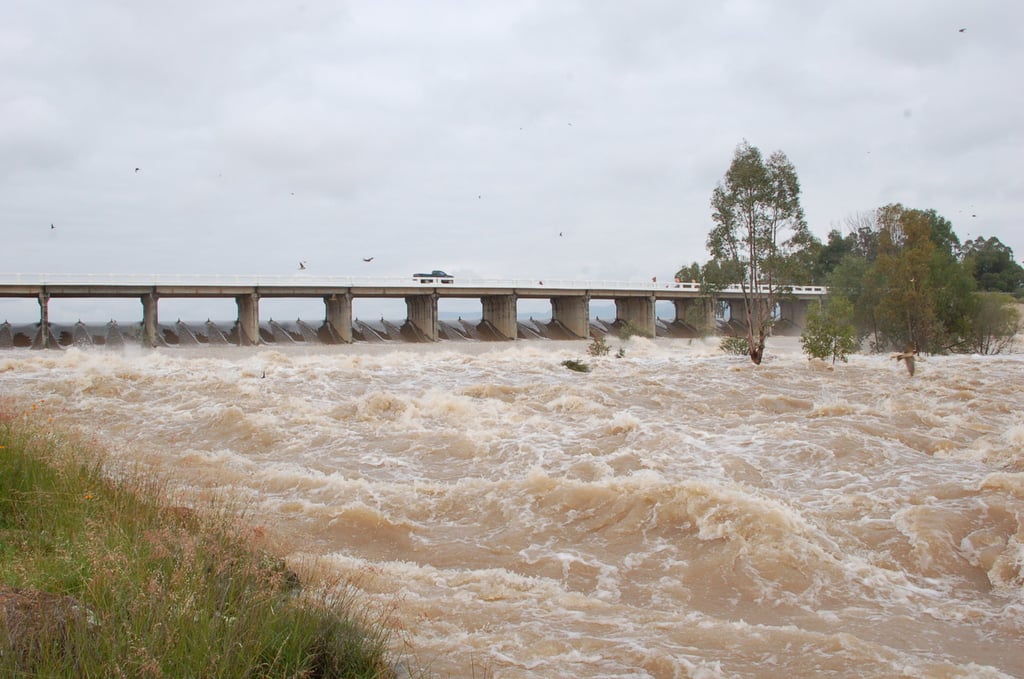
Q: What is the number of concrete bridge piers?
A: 11